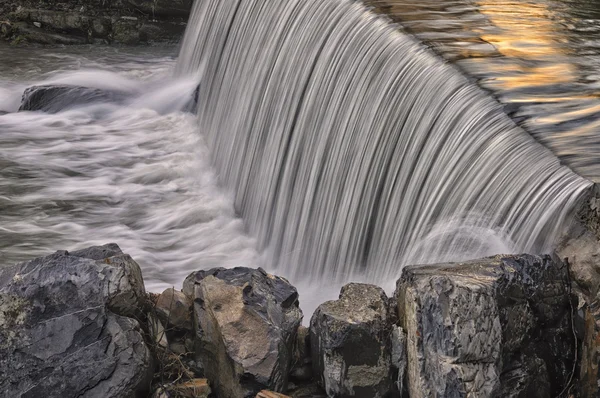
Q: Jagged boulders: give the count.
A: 4